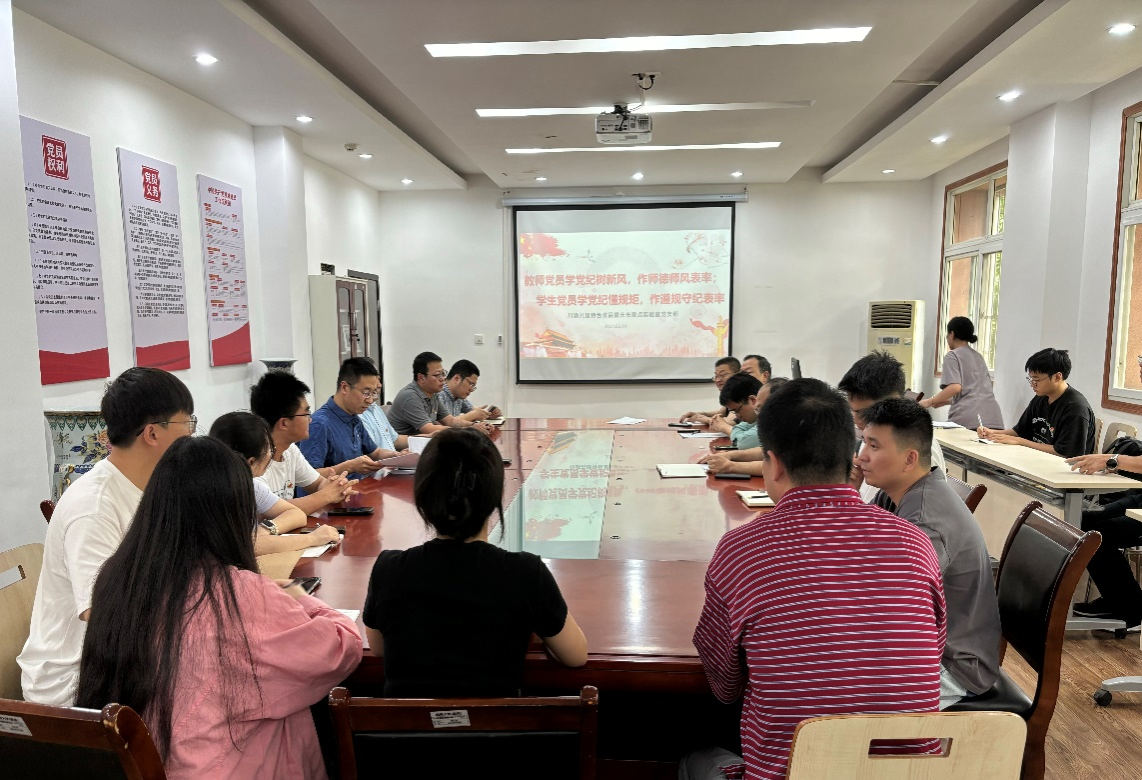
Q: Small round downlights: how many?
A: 11